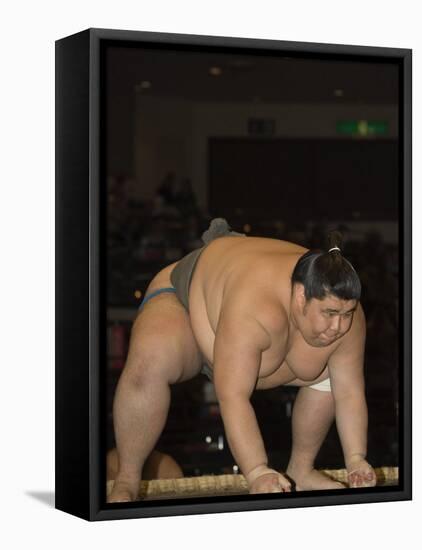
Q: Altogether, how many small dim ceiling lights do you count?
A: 3